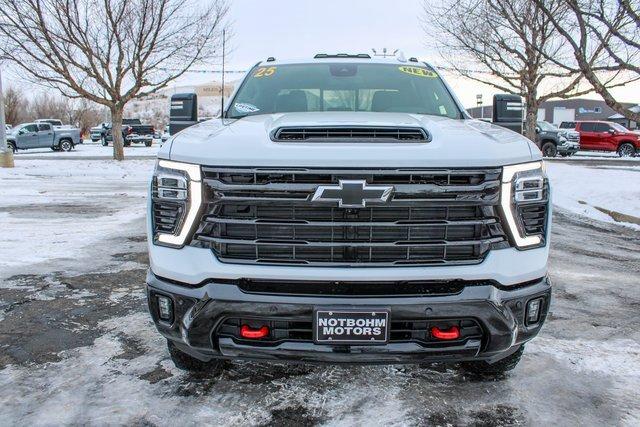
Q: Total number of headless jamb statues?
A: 0